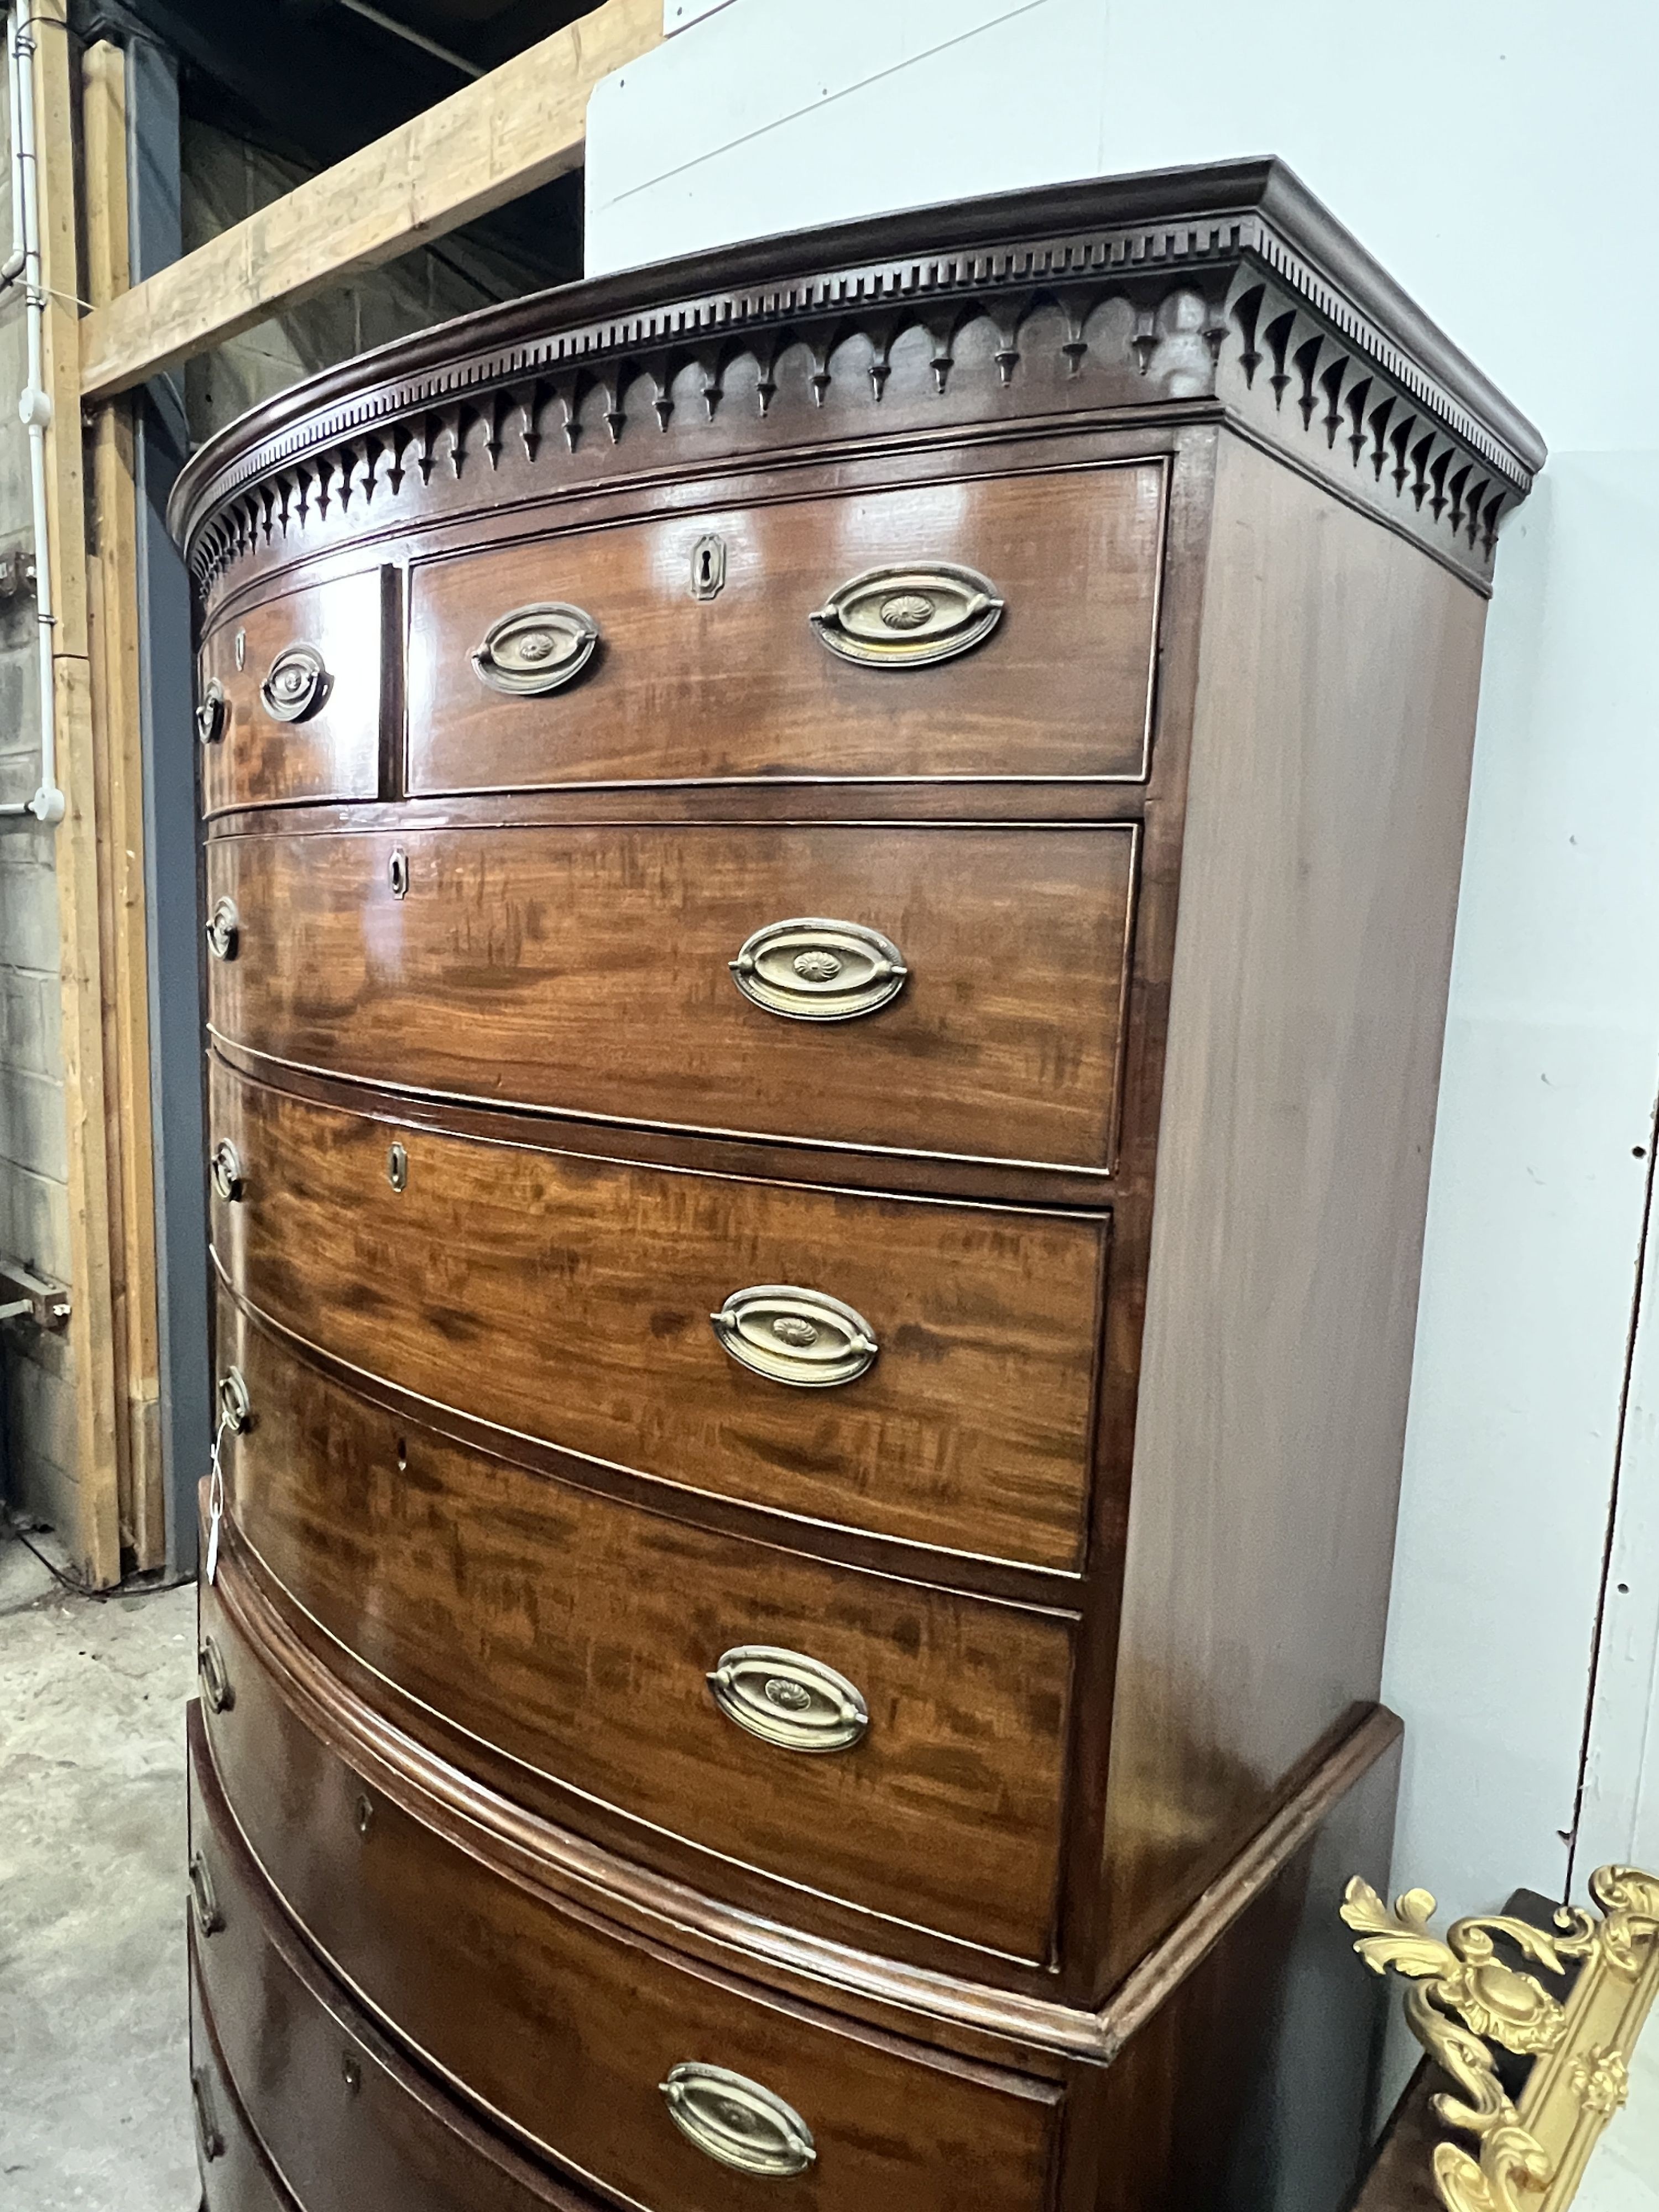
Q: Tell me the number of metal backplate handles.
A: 14